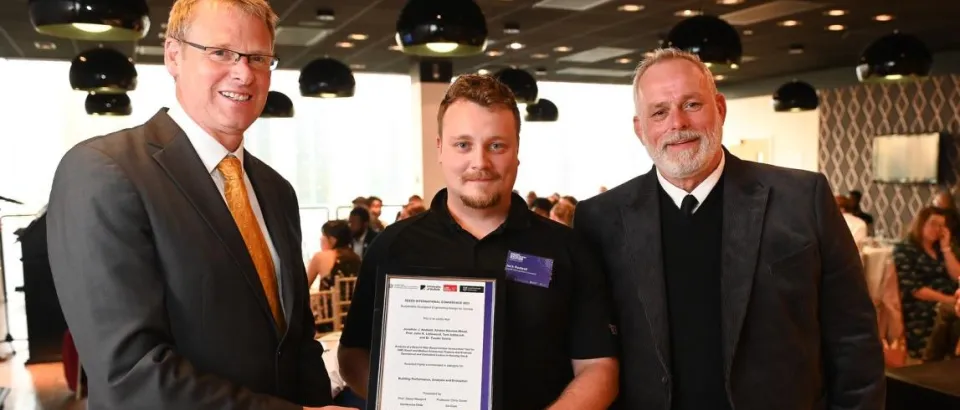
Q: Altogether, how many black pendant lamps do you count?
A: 11